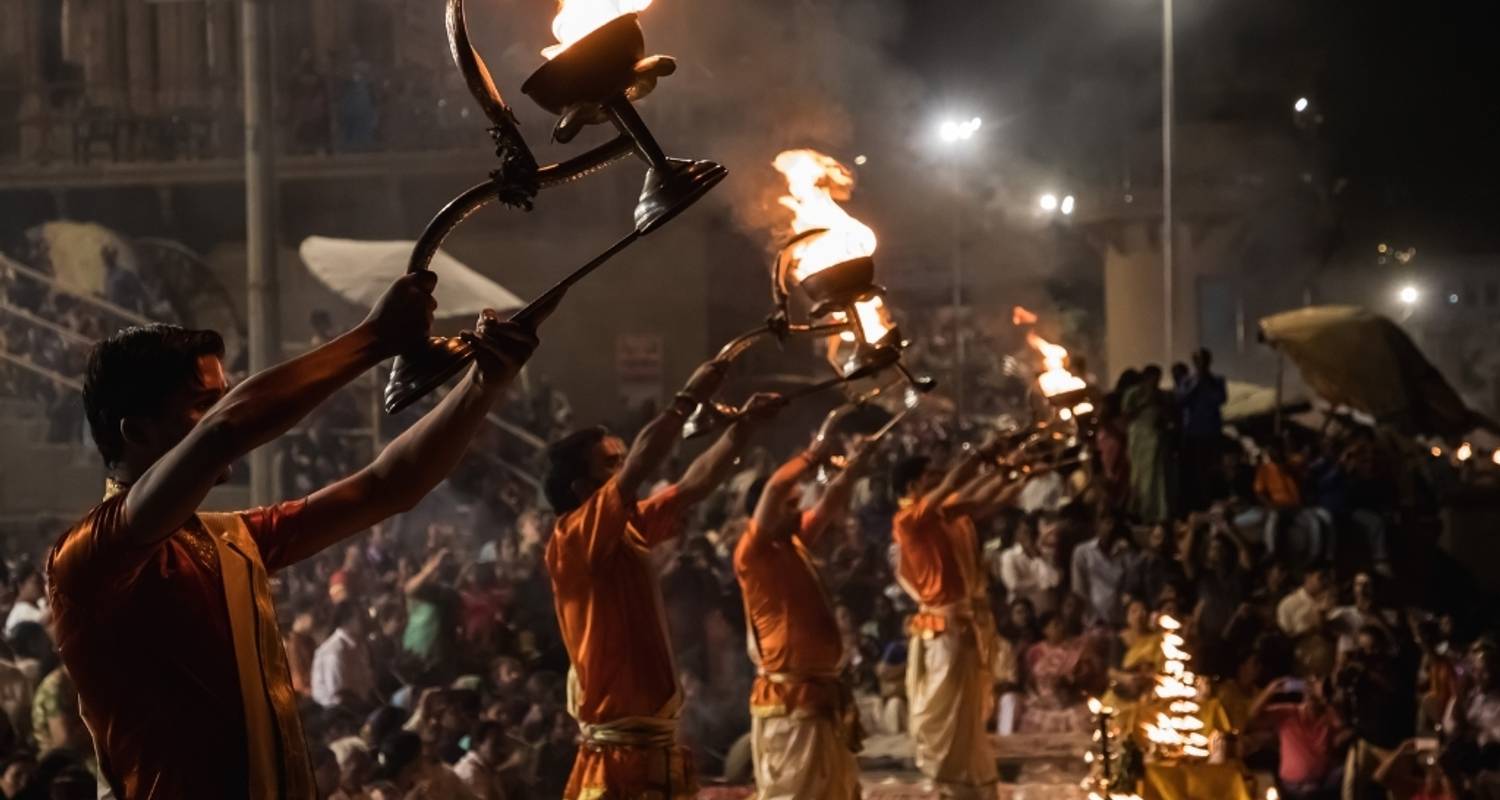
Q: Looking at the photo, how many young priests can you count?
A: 4